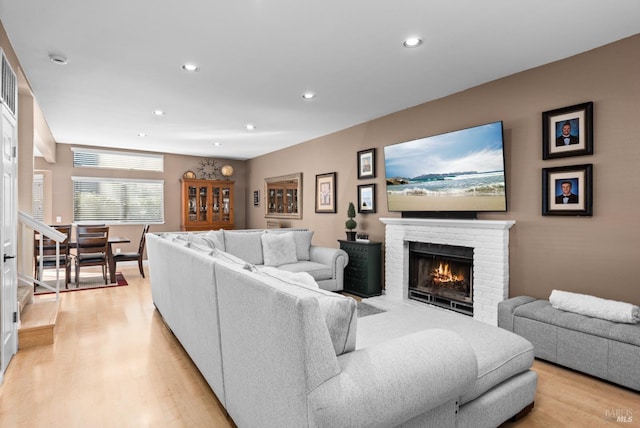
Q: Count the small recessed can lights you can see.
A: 7